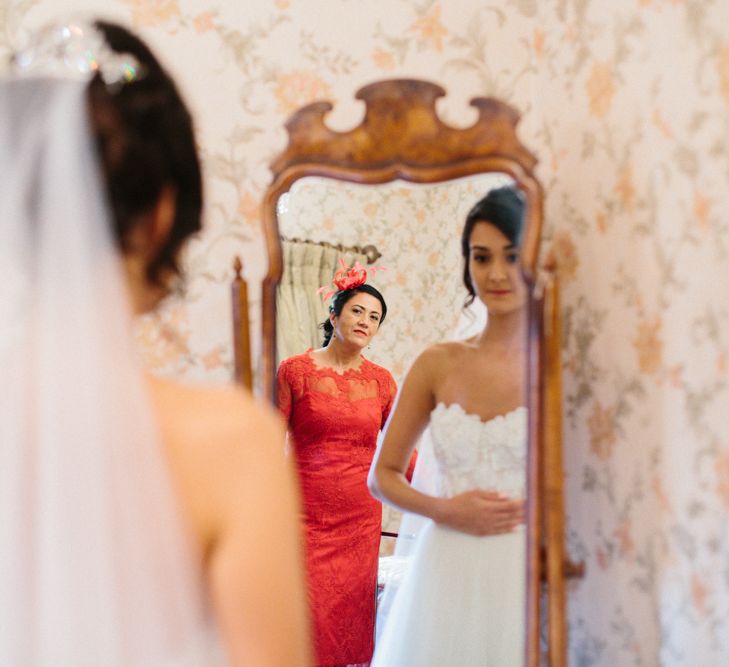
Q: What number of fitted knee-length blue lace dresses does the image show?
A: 0